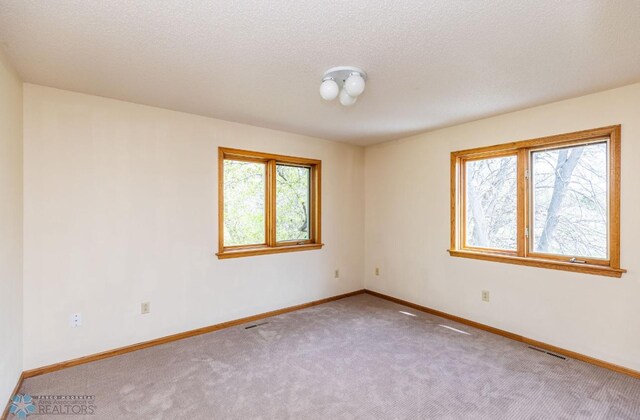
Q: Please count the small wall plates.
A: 5